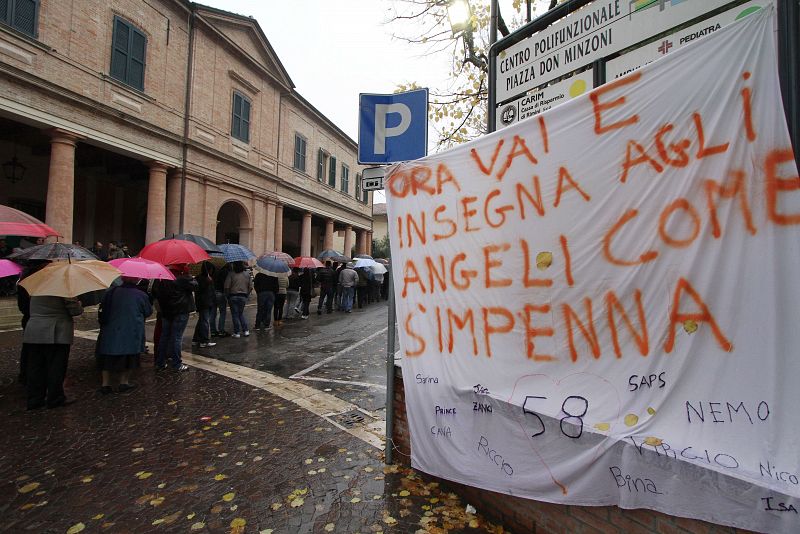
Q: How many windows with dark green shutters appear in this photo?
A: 7